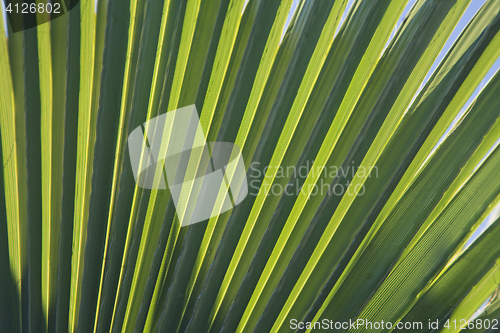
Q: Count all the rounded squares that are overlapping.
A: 2